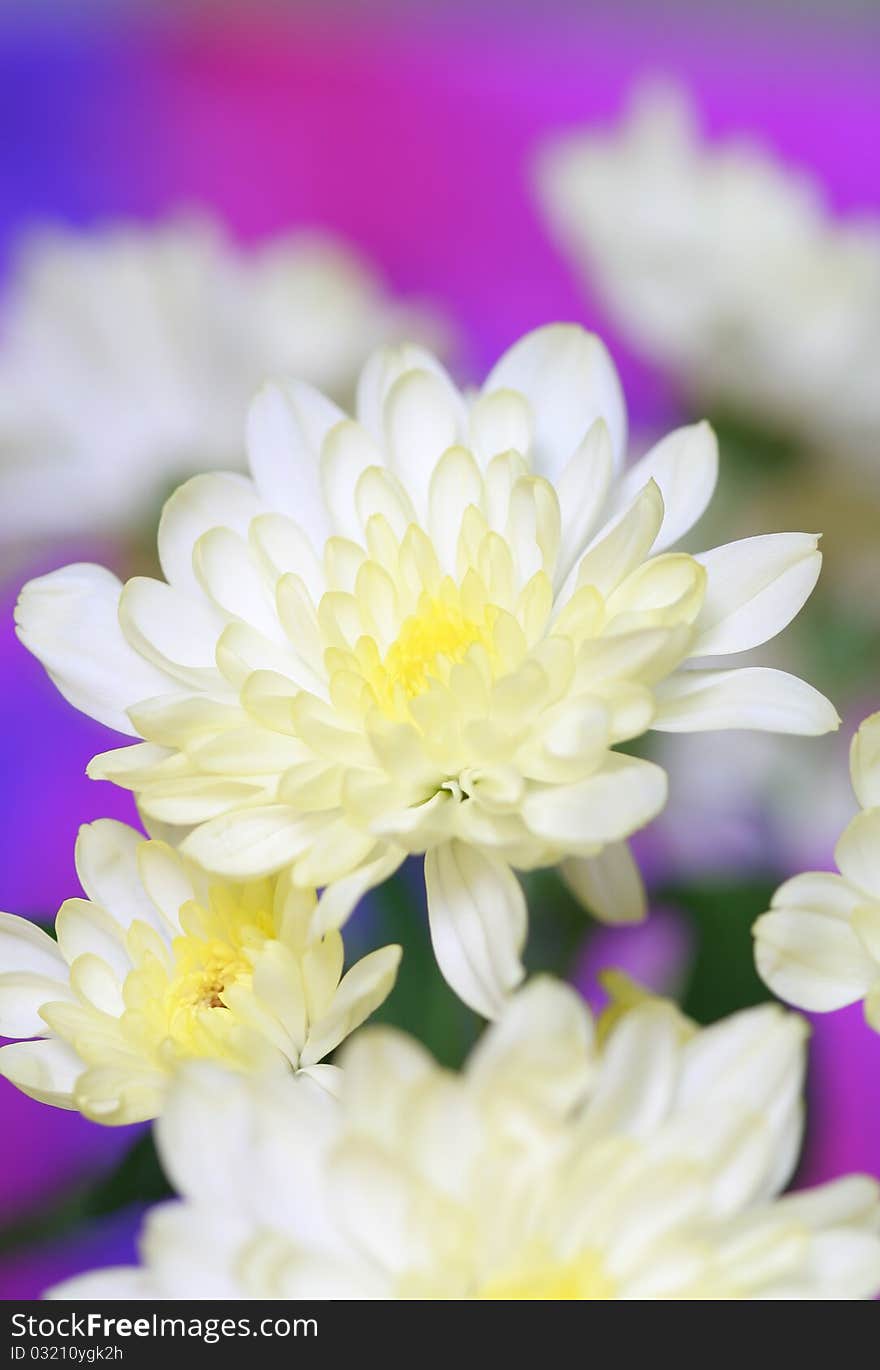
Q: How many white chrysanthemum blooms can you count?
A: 6